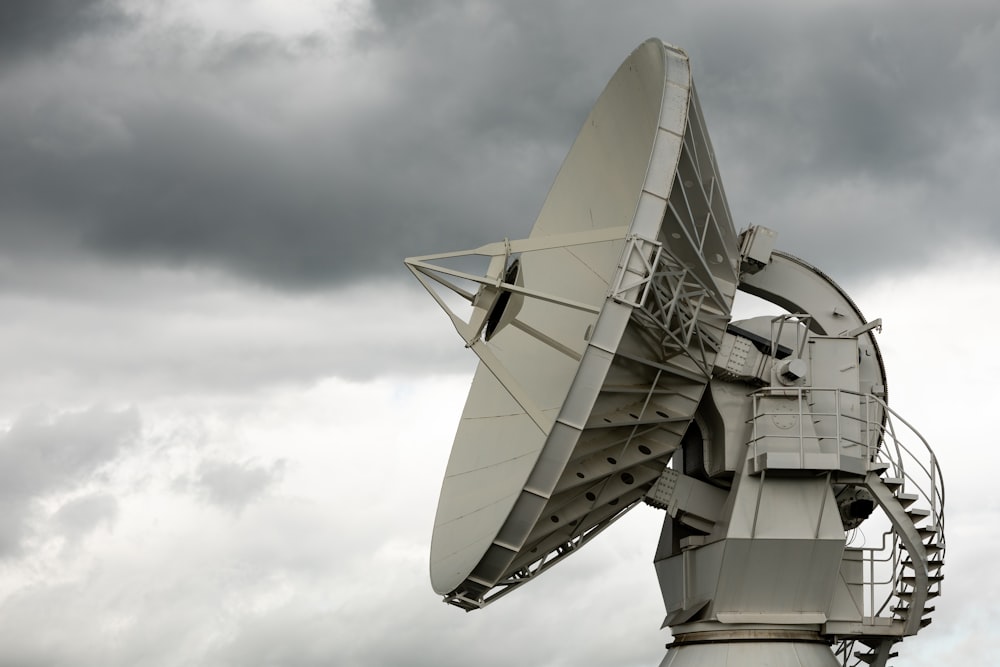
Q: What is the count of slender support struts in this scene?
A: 4